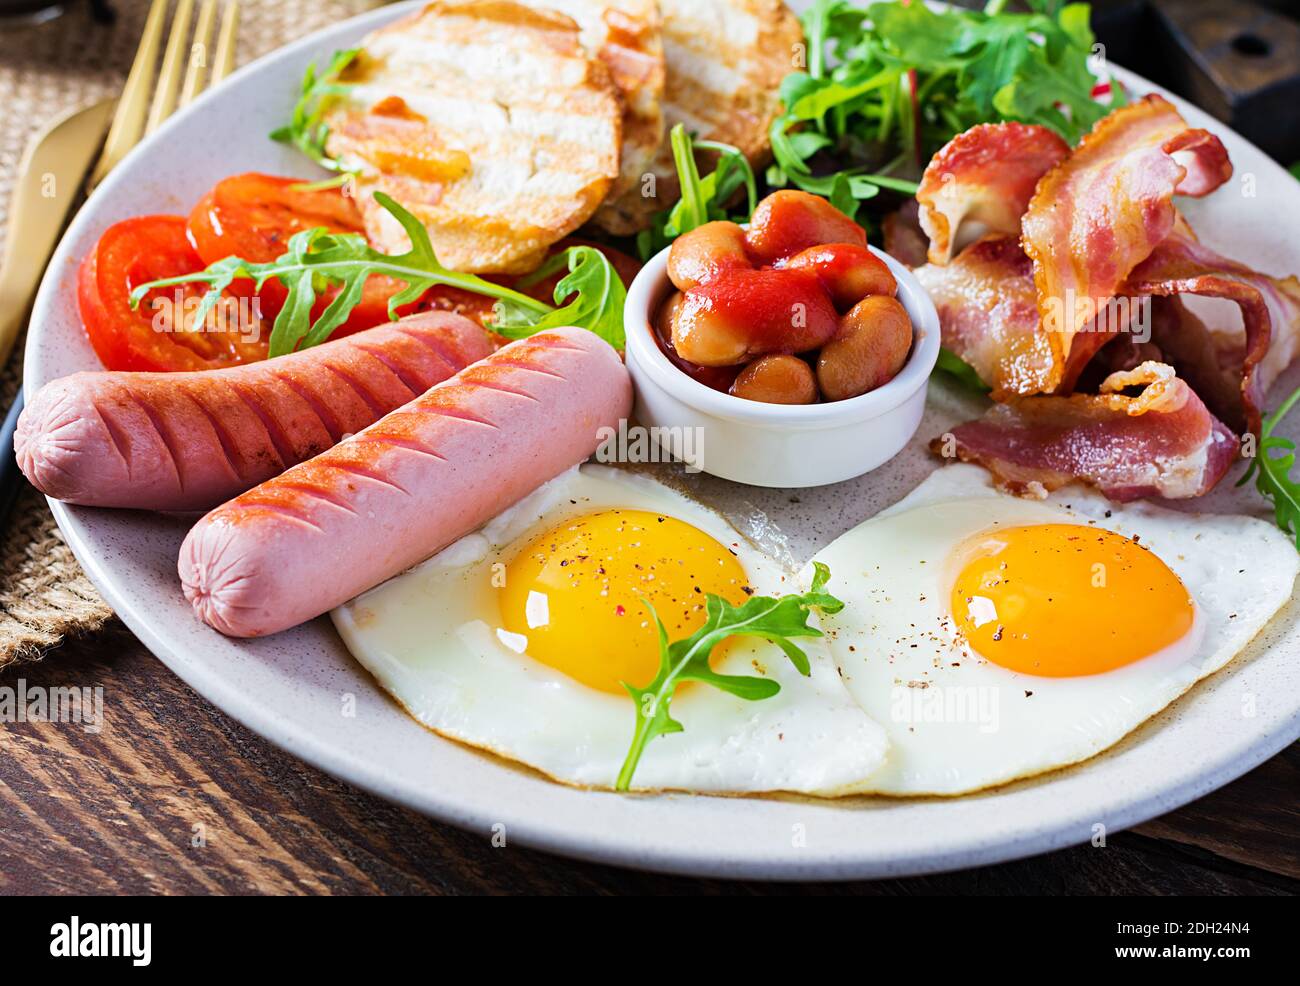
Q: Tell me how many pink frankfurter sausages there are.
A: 2